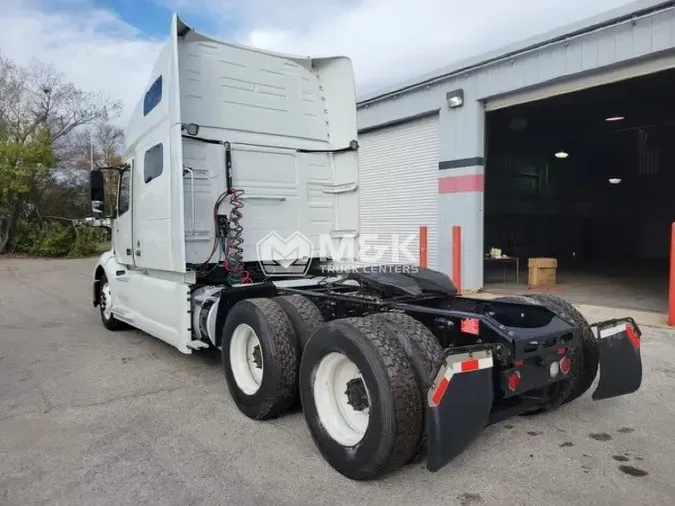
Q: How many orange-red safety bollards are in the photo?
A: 3